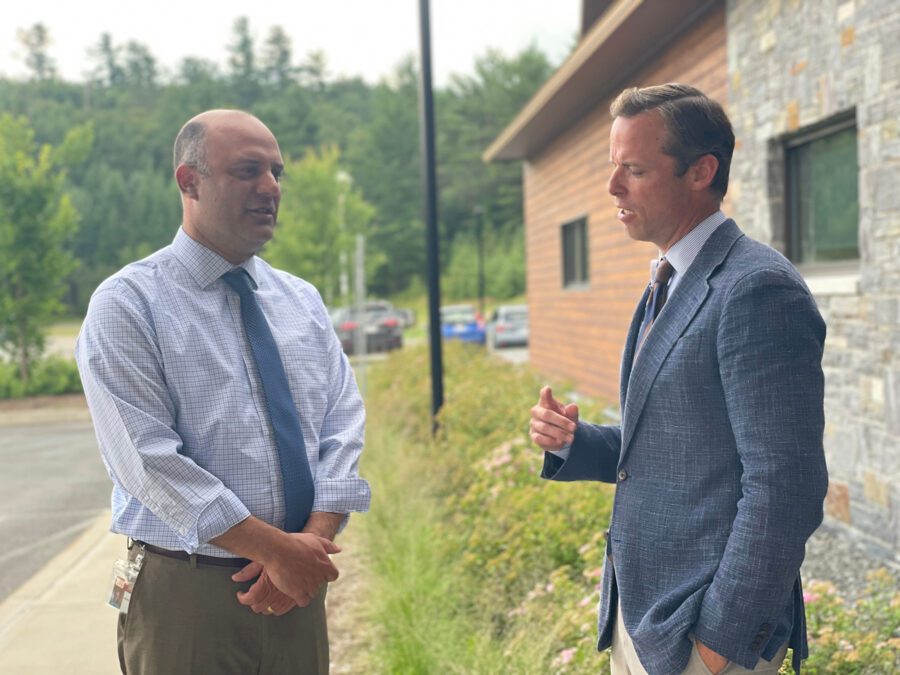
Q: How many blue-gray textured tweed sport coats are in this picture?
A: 1